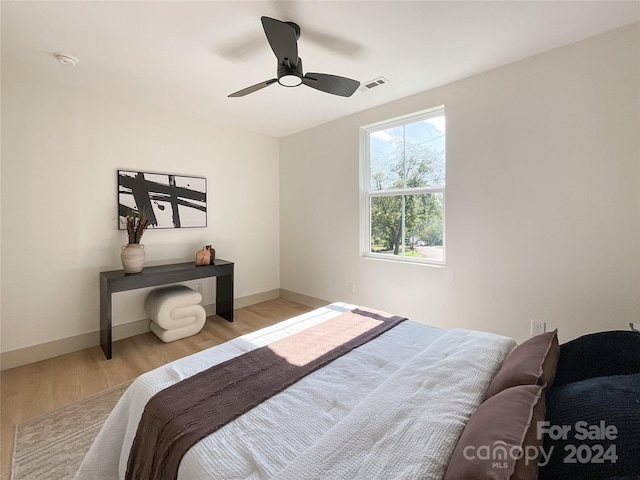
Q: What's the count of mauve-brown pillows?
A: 2